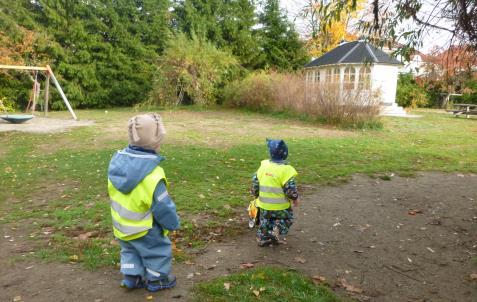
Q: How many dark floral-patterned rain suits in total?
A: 1